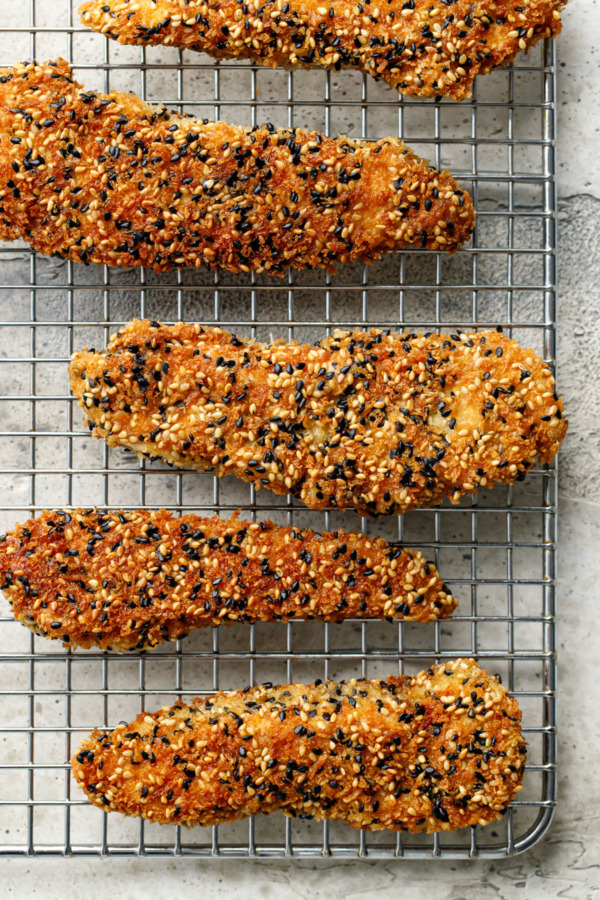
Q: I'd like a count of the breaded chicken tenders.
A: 5